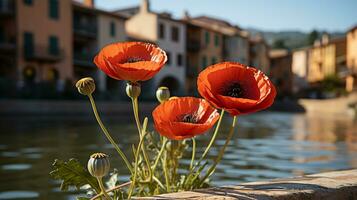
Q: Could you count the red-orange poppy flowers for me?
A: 3